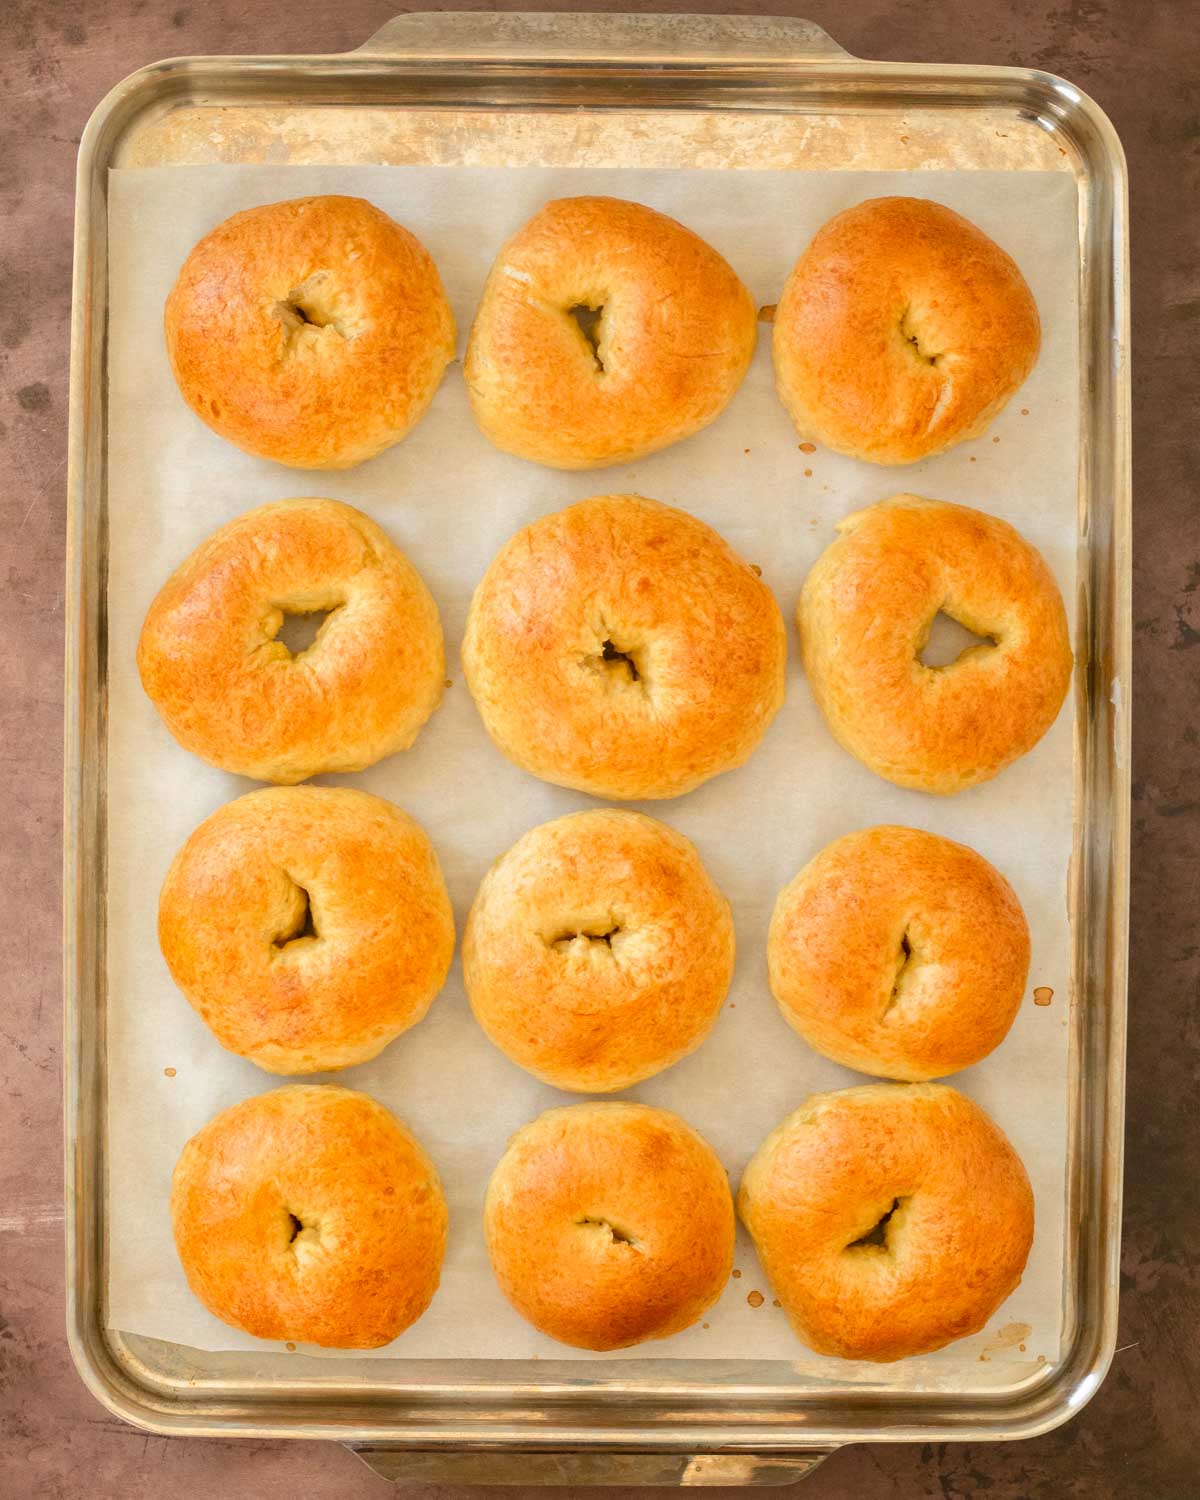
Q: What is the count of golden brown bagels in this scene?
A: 12